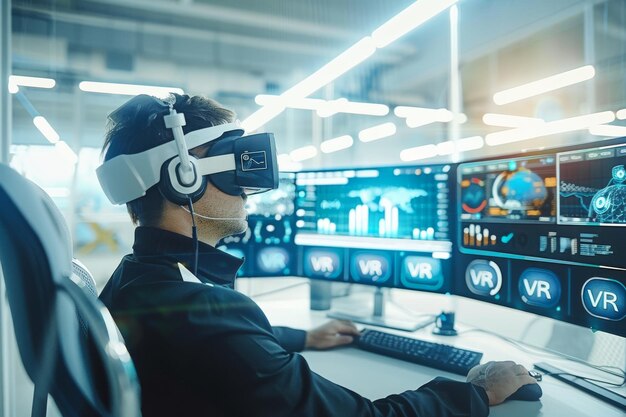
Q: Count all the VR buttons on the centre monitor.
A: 3